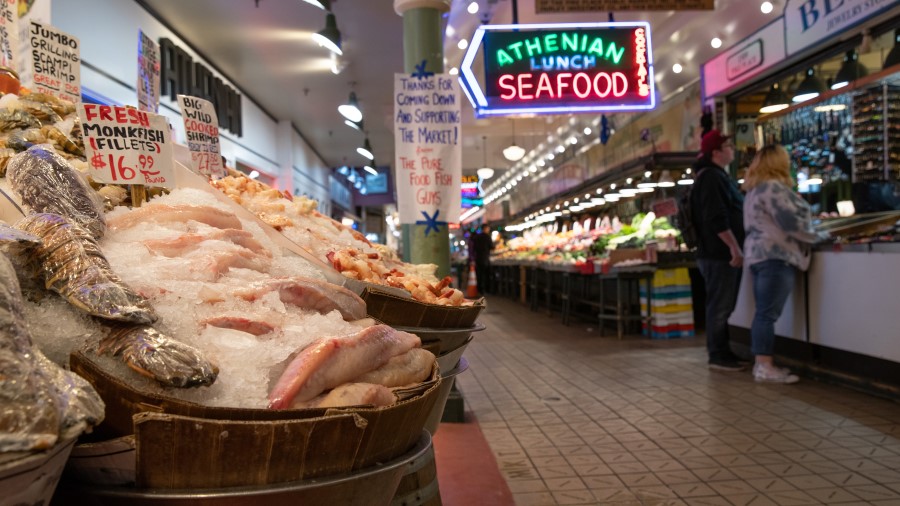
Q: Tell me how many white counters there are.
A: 1